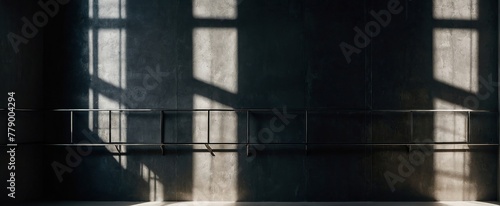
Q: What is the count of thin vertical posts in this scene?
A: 8